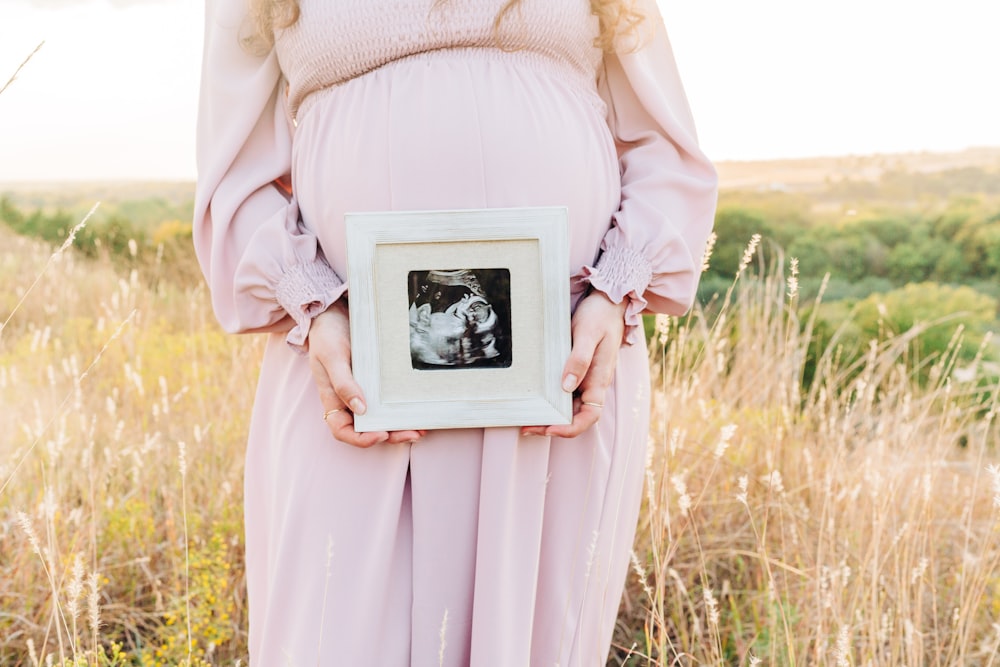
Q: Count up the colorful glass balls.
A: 0